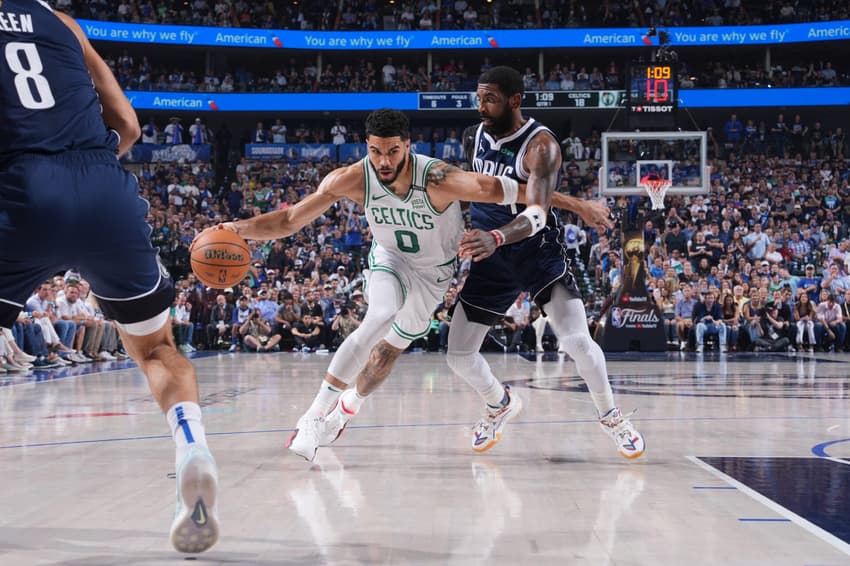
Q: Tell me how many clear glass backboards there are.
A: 1